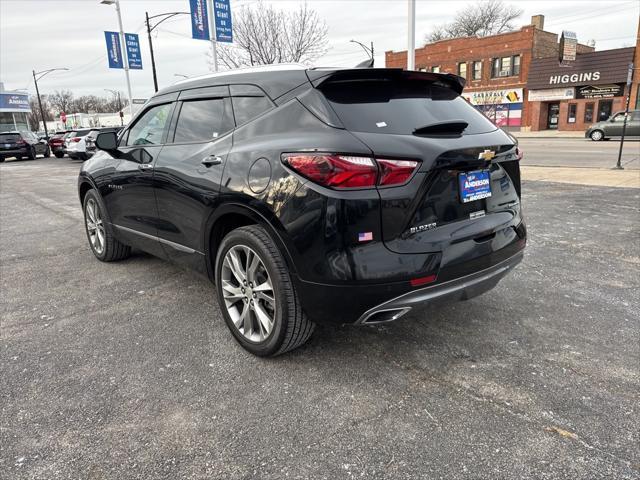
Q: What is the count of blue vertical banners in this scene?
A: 4